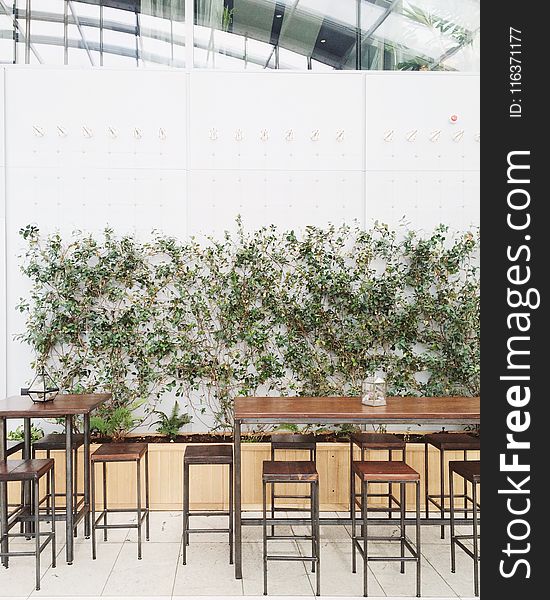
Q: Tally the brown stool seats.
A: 11